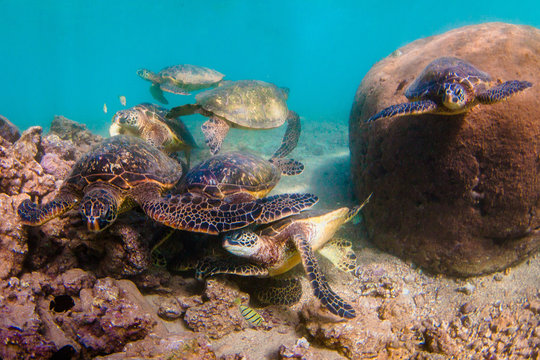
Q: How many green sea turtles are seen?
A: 7